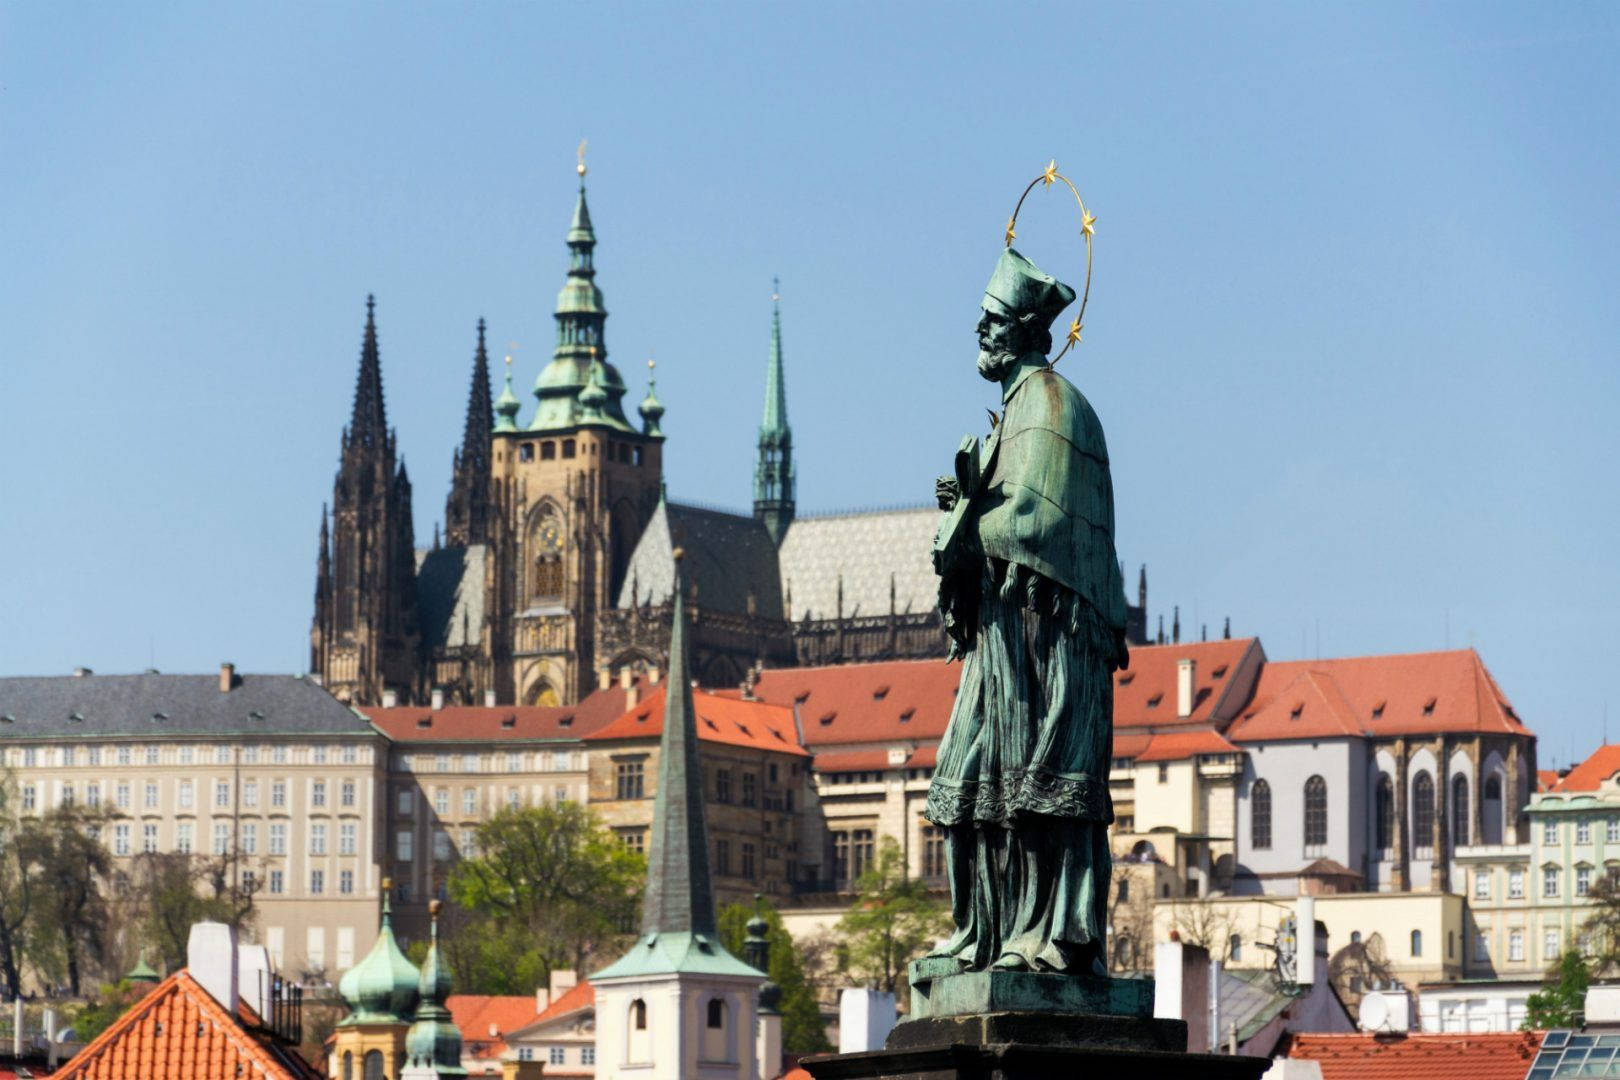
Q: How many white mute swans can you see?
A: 0